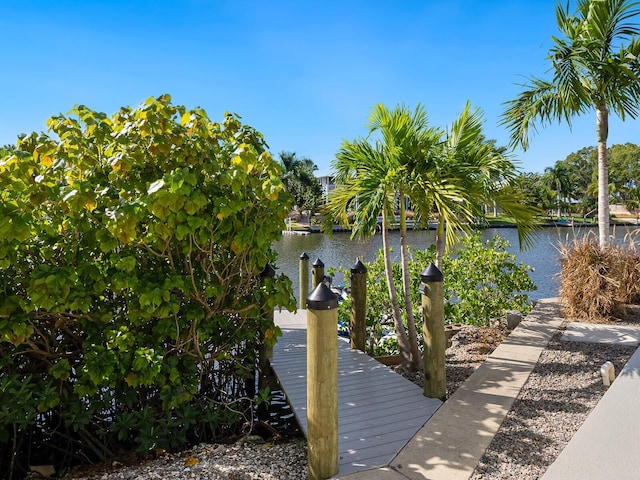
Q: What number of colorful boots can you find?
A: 0